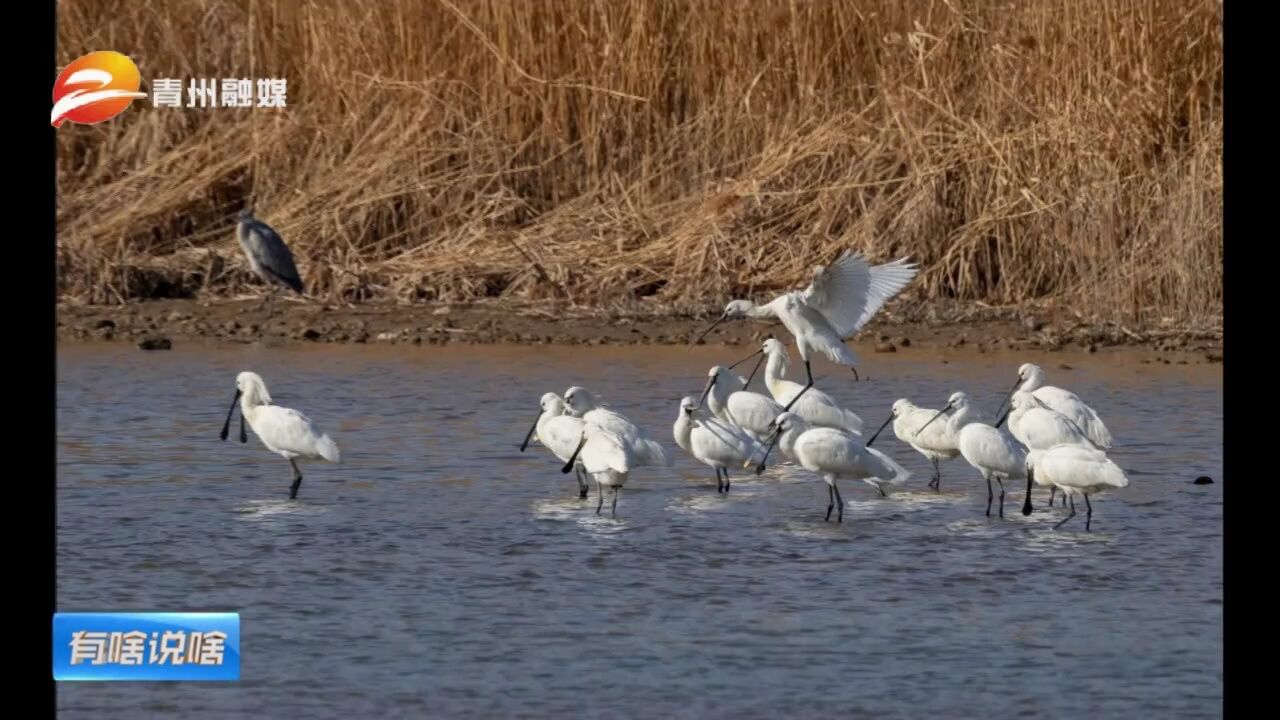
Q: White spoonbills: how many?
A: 14